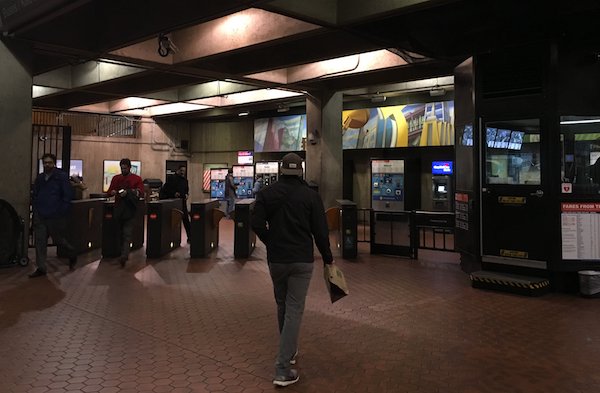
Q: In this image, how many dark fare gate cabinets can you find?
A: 6